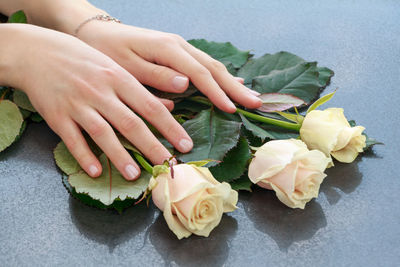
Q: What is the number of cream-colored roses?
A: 3